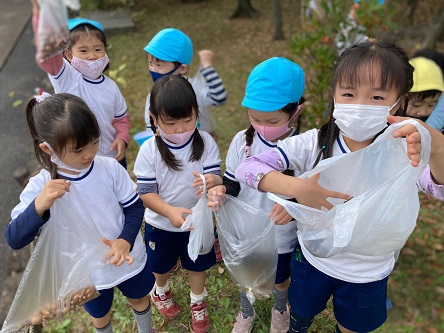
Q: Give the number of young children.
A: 7